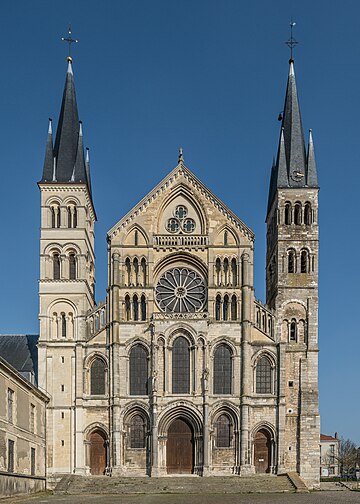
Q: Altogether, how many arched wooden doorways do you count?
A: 3